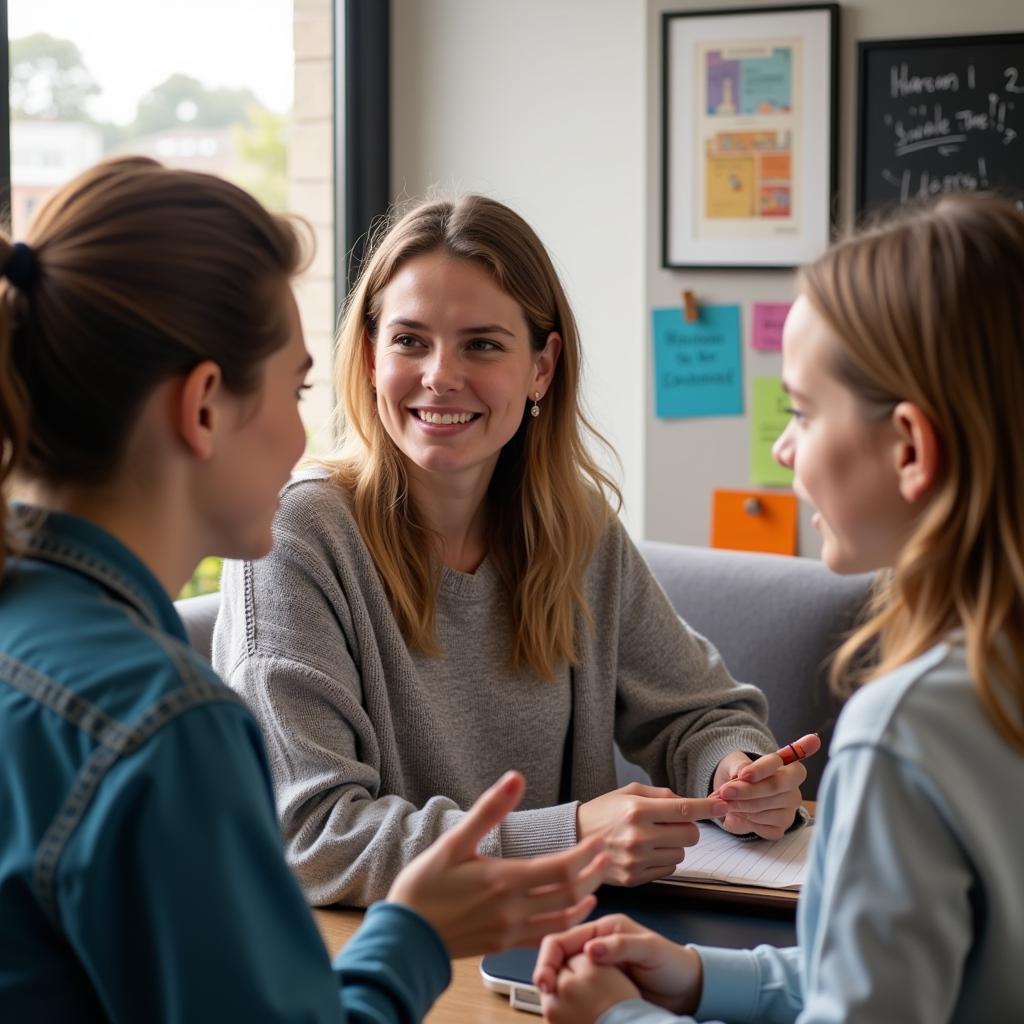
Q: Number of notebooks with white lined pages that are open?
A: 1